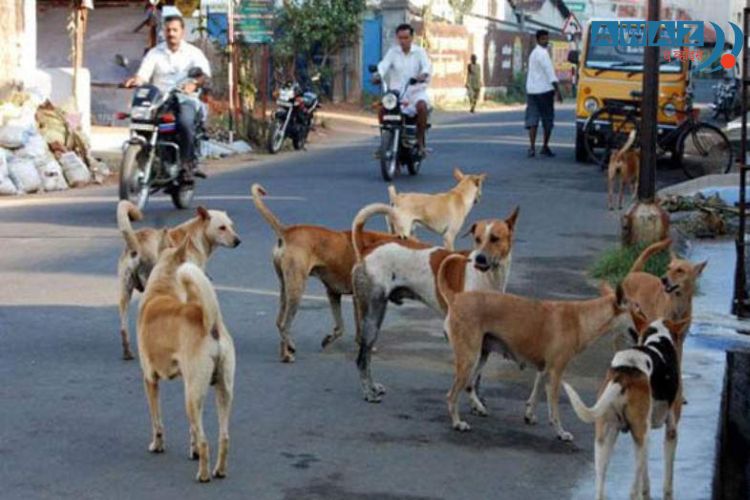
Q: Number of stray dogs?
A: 9